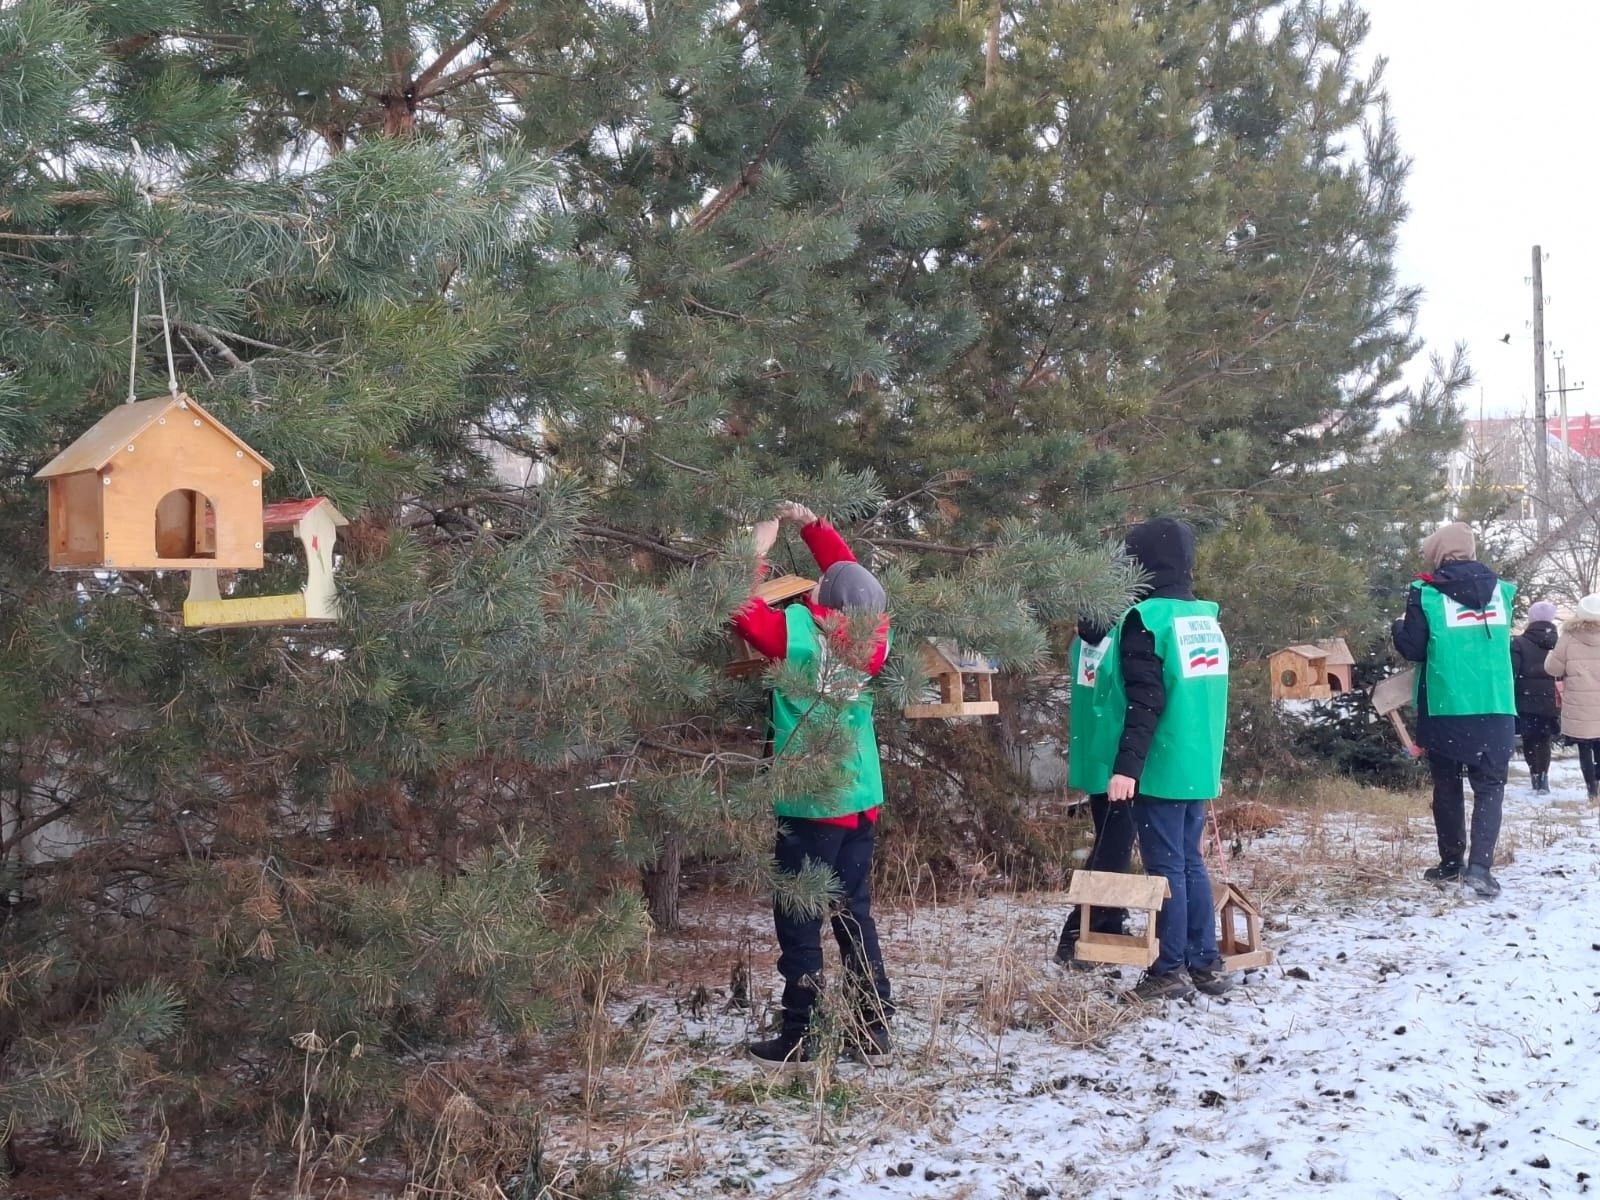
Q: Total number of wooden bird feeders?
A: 9